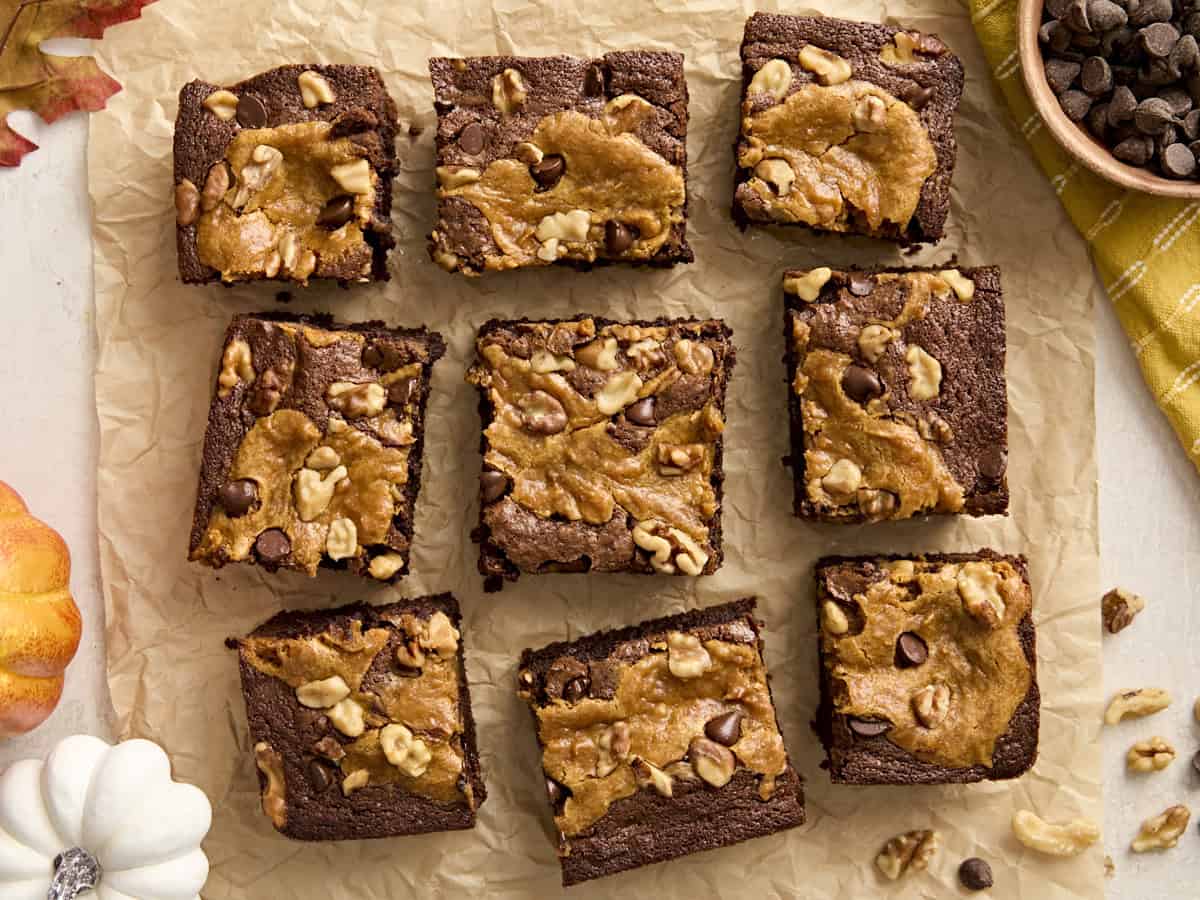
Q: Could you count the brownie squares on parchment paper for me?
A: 9